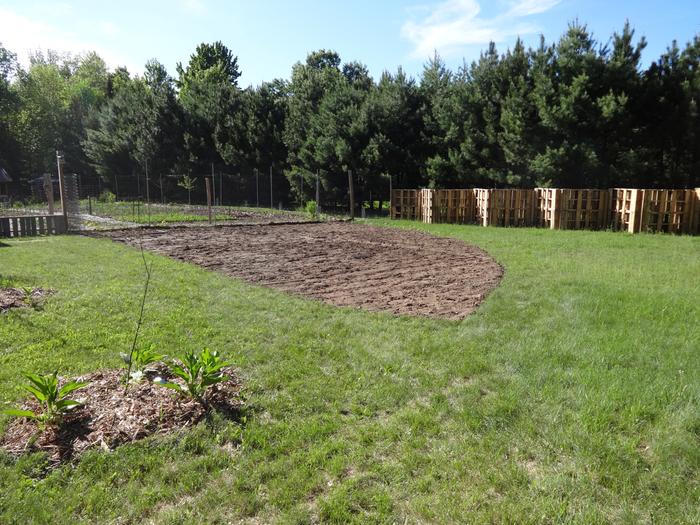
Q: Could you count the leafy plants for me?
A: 3